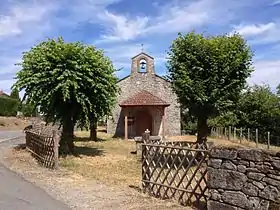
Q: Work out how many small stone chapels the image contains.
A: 1